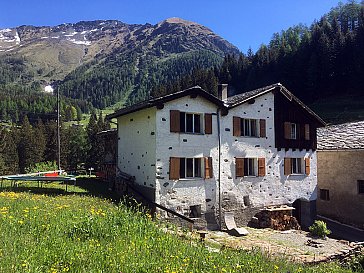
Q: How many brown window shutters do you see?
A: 12